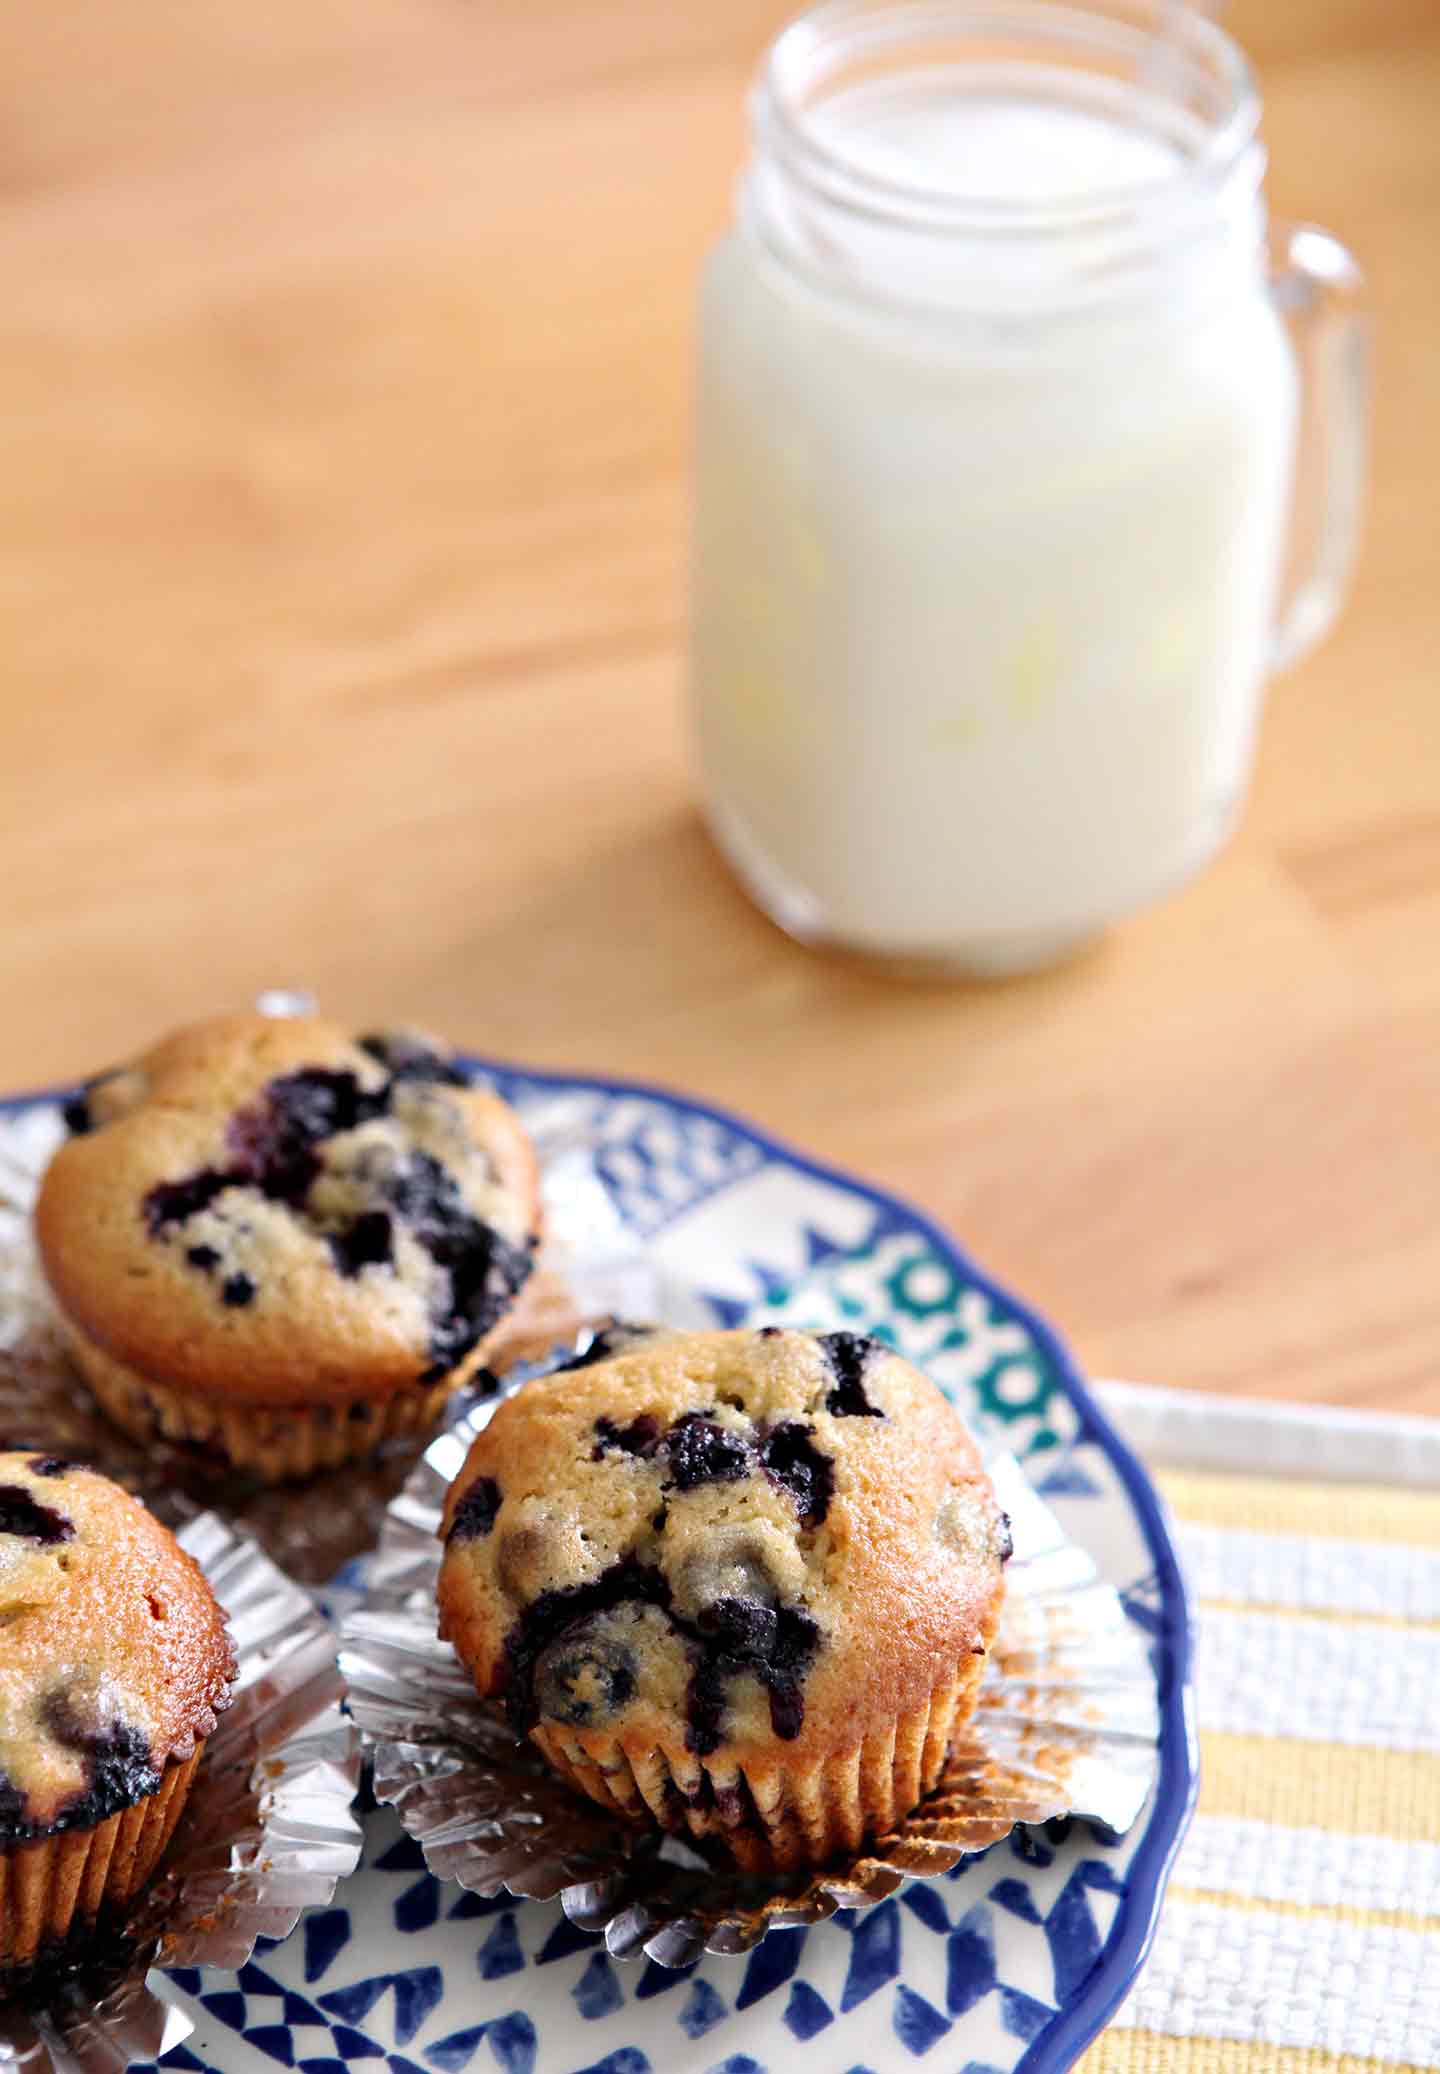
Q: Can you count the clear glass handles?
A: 1